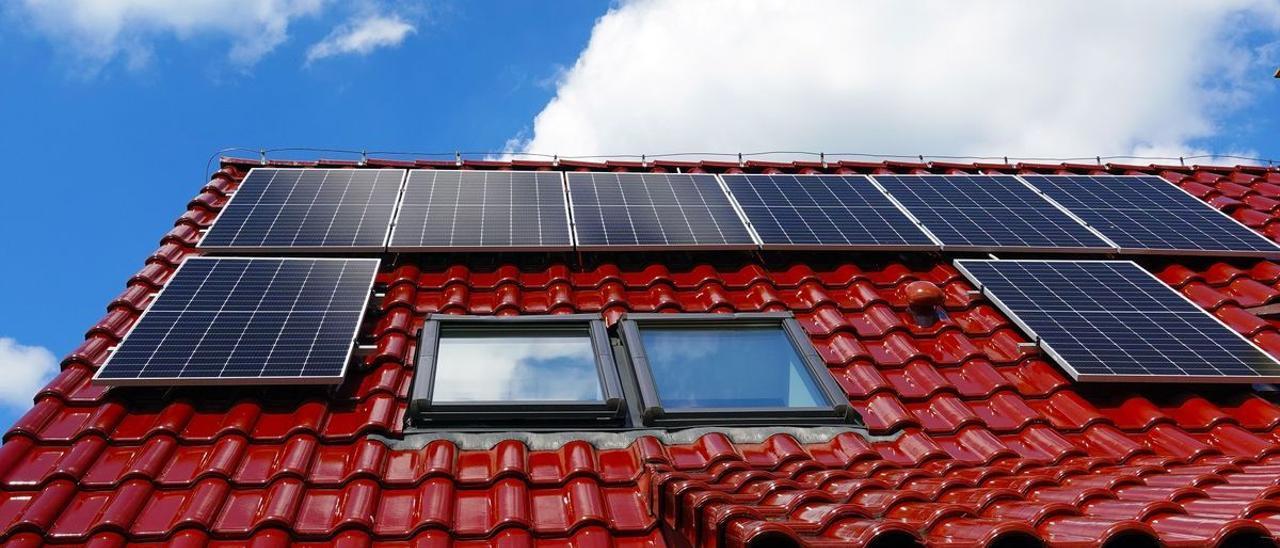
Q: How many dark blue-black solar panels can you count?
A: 8